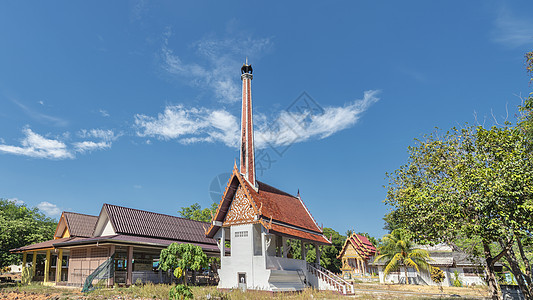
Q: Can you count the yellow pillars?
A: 4